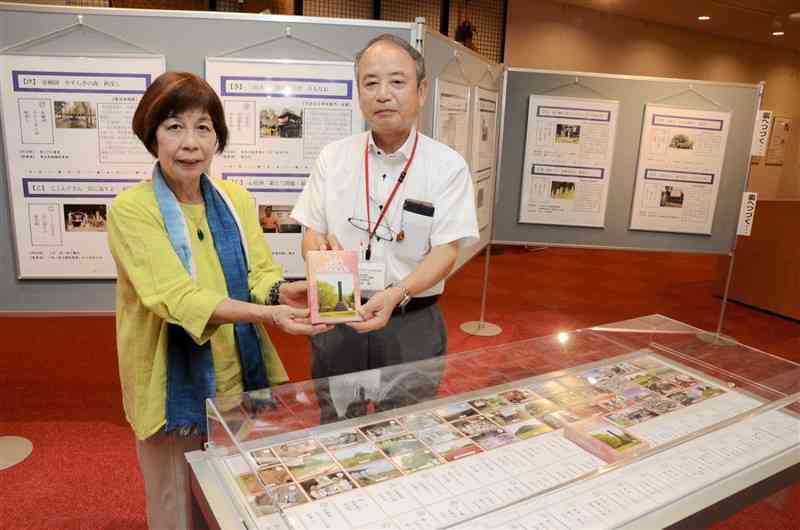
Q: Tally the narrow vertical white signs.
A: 2